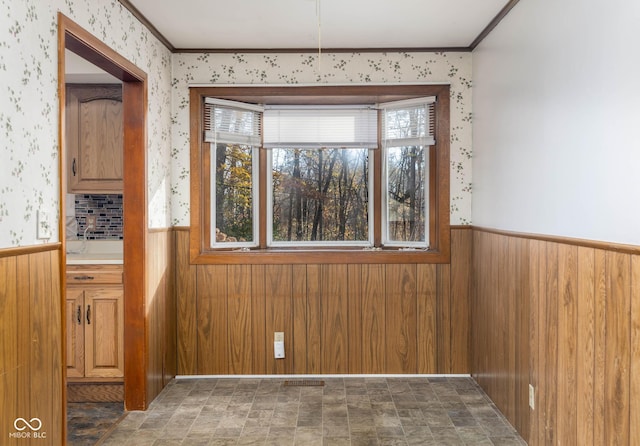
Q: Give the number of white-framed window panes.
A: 3